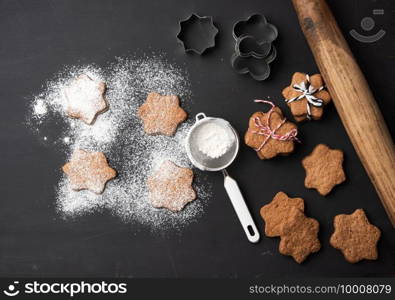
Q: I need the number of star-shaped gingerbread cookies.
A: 10